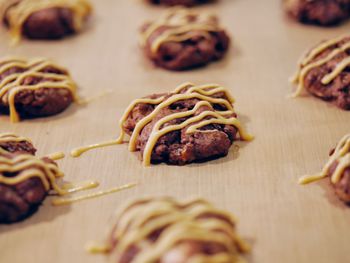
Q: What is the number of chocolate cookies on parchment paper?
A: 10